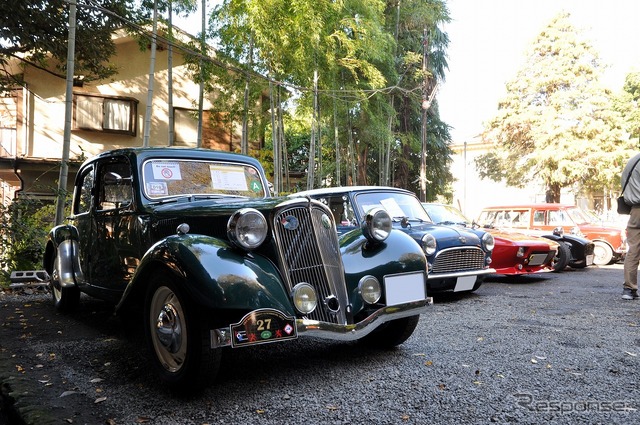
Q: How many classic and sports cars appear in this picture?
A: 5